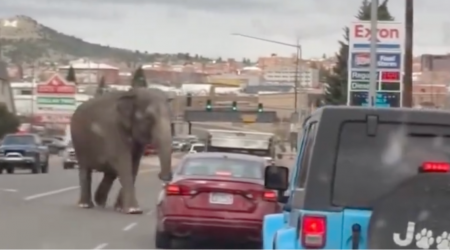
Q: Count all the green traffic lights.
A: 3